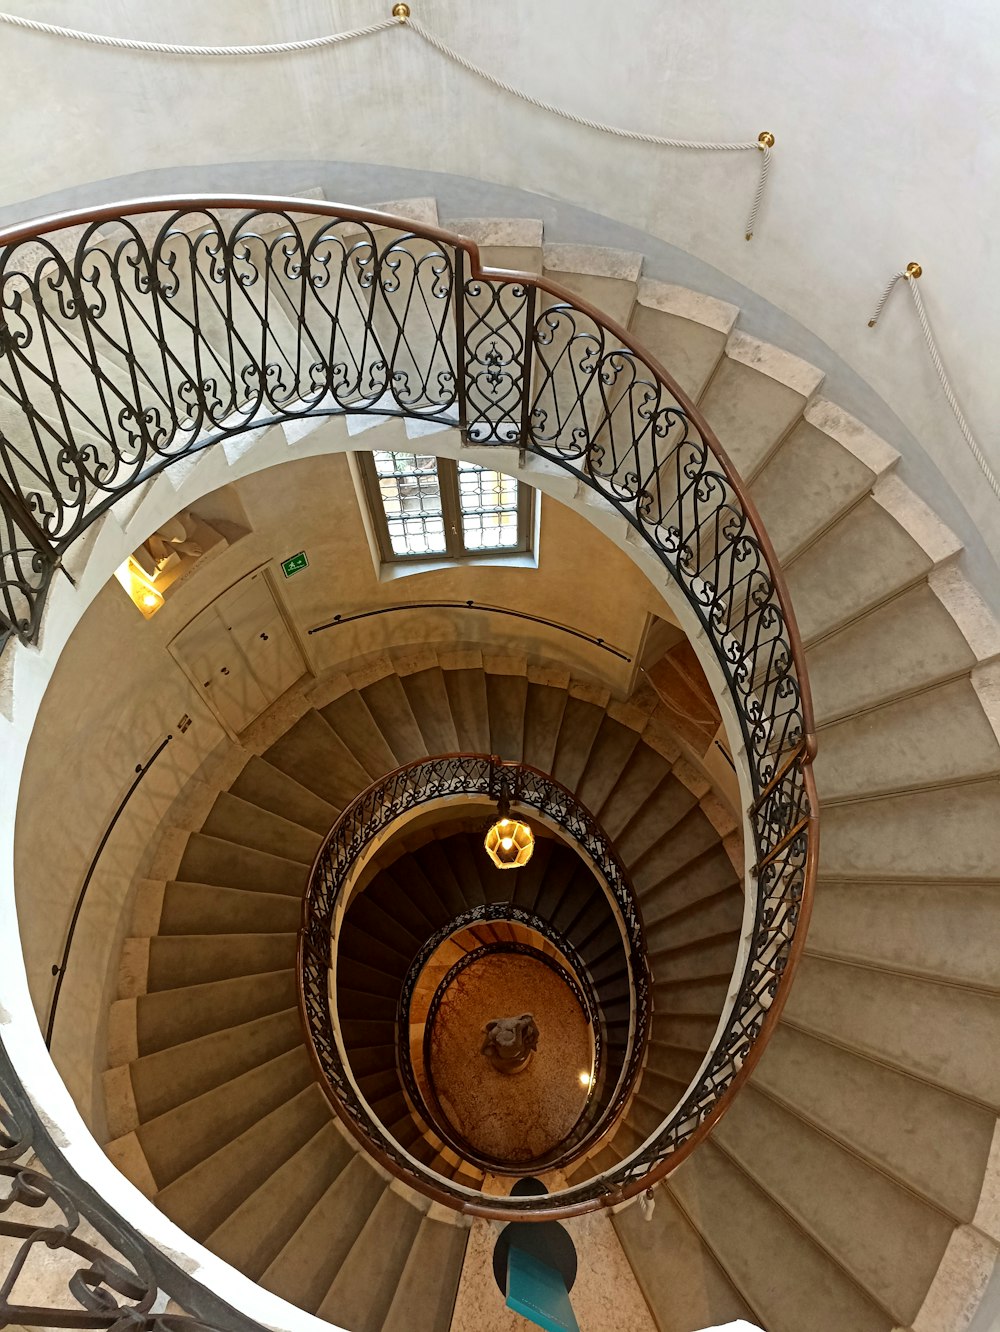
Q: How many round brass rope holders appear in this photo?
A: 3